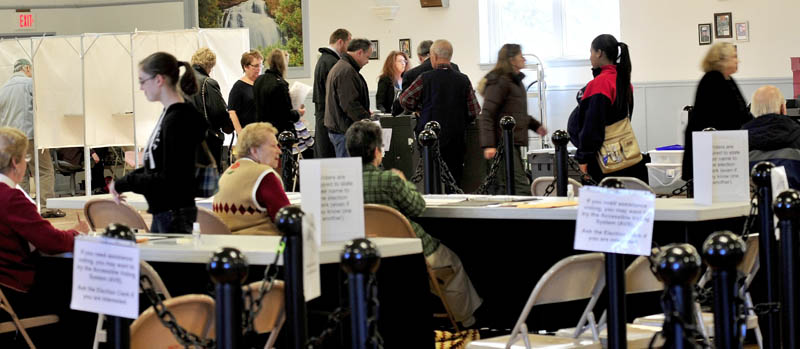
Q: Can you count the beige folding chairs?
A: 12